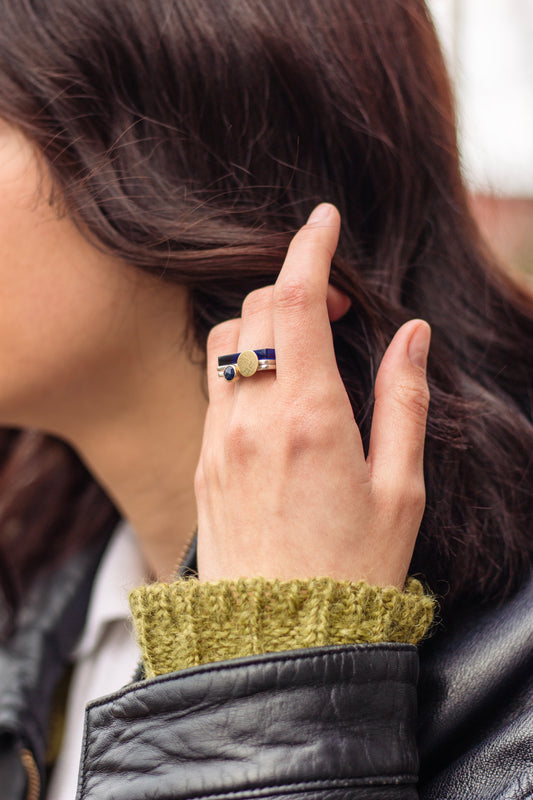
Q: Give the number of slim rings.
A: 2